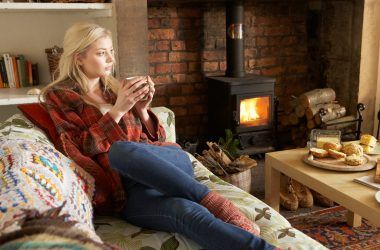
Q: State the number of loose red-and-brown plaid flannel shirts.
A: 1